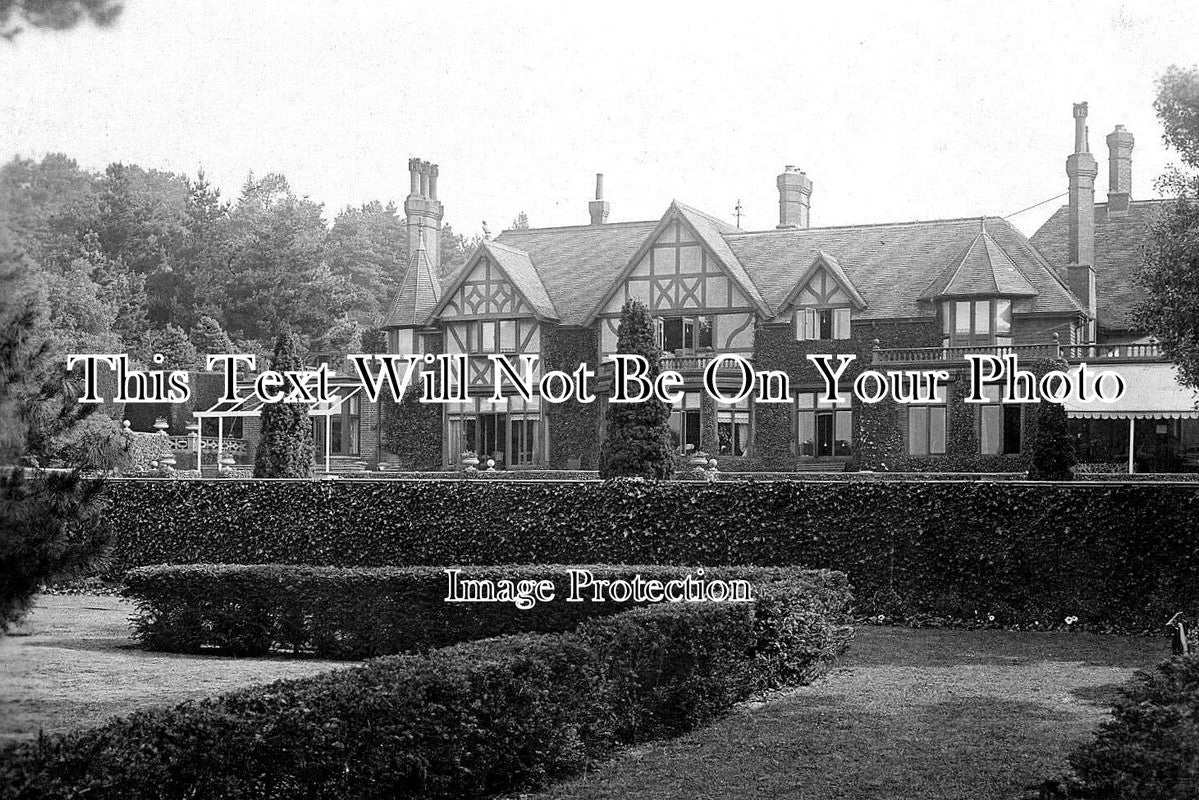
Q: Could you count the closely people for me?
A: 0